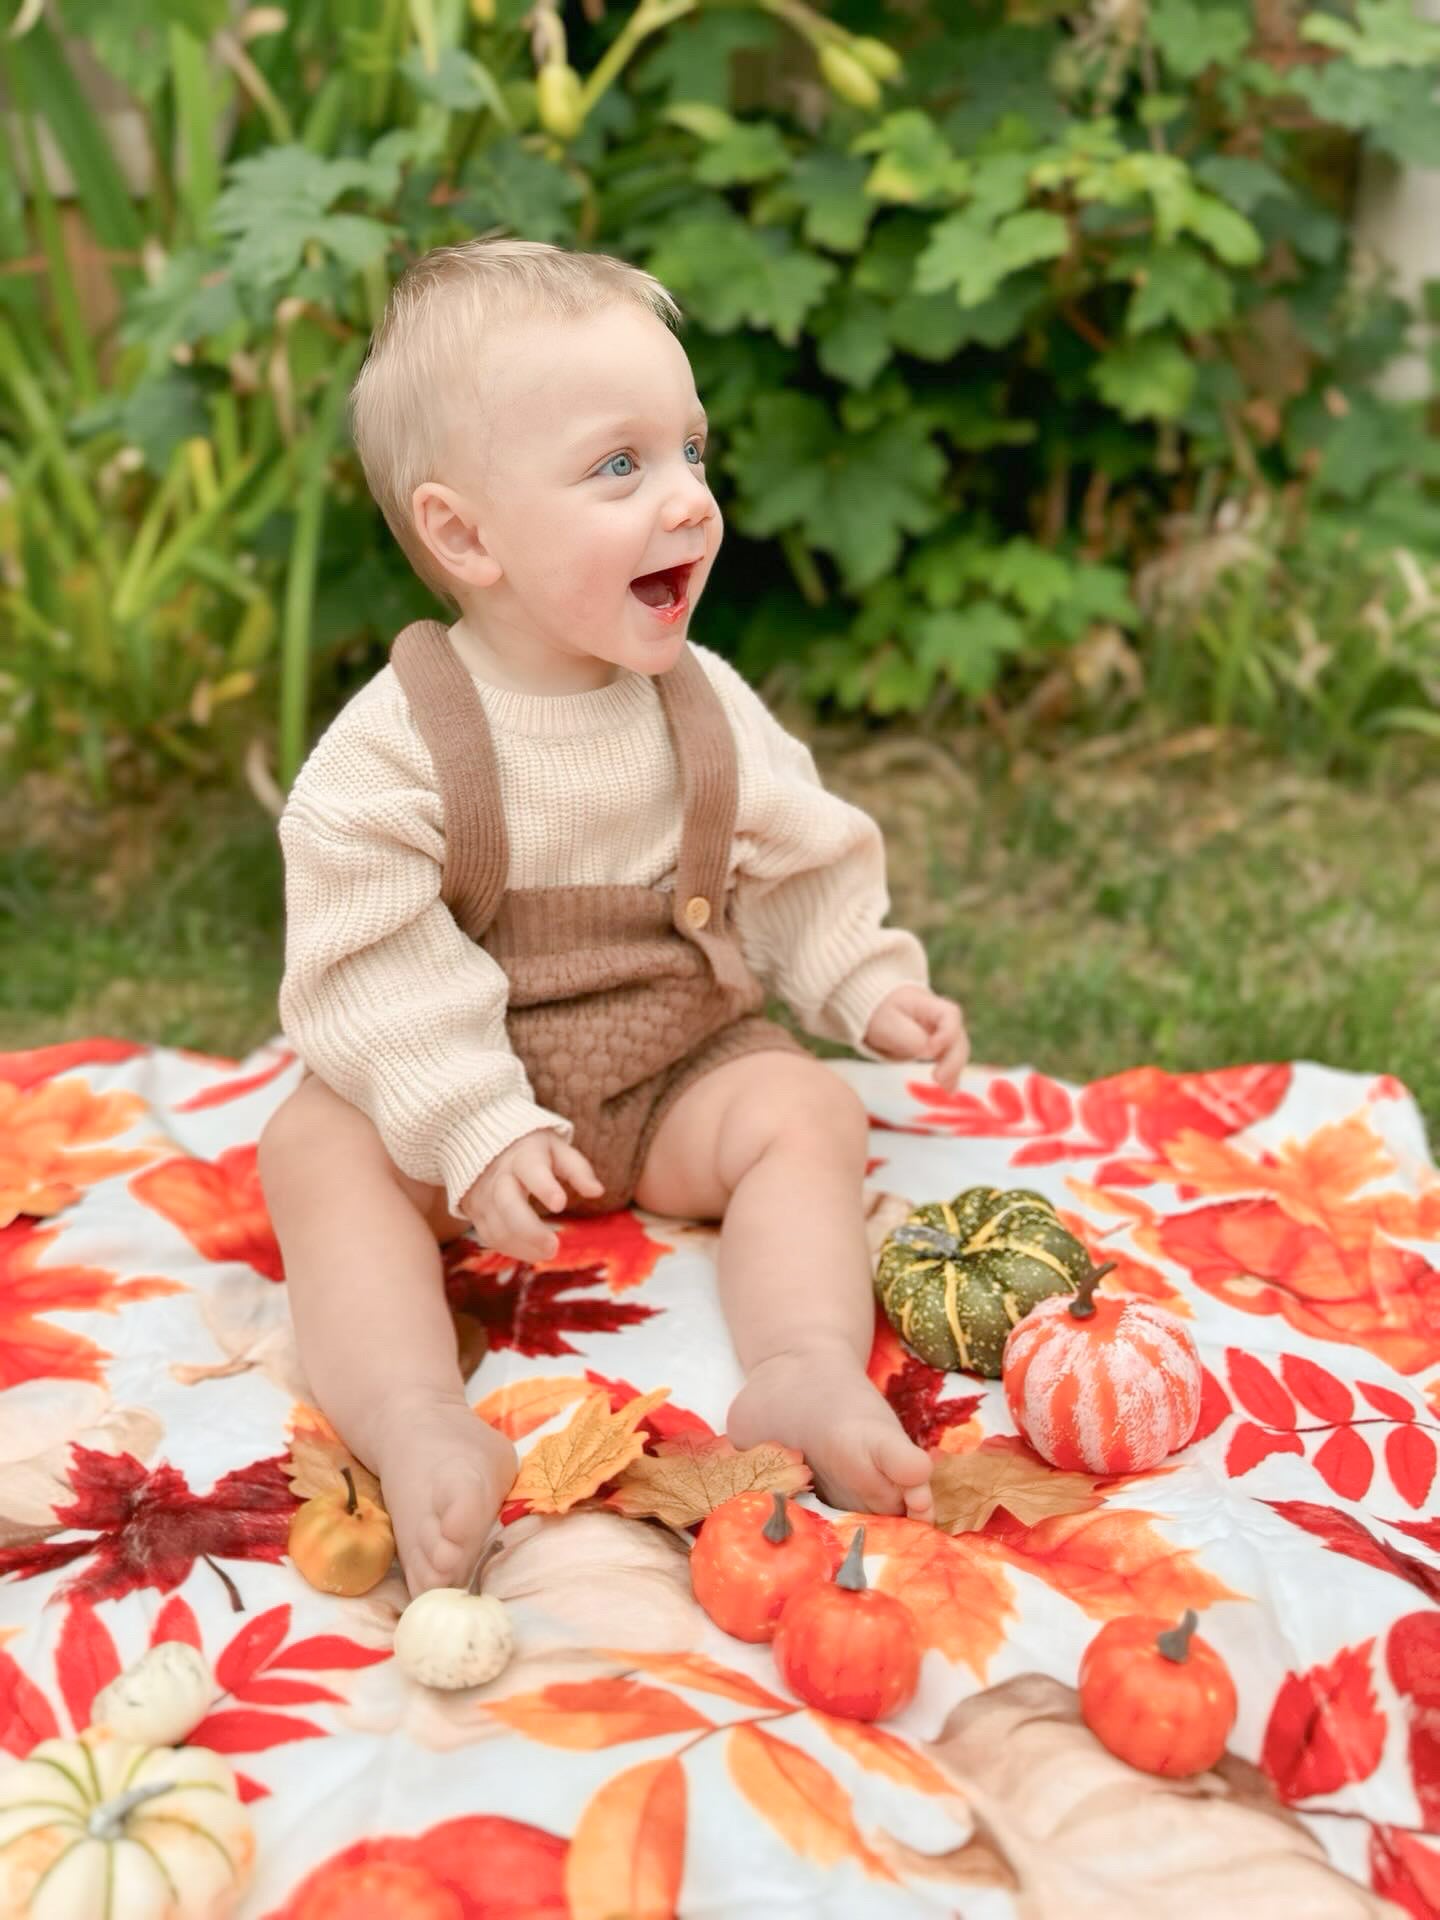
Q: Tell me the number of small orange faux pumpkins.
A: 3